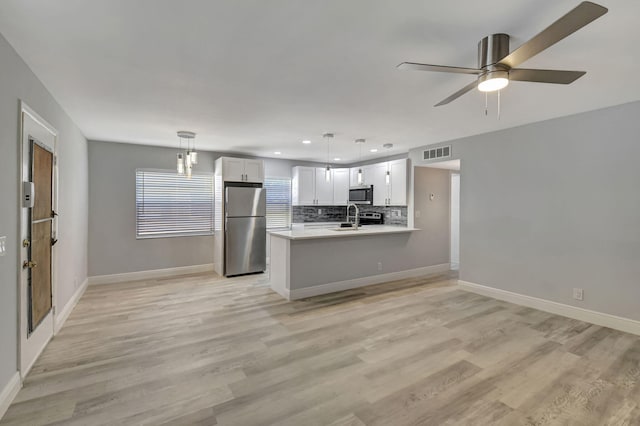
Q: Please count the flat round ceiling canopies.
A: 4